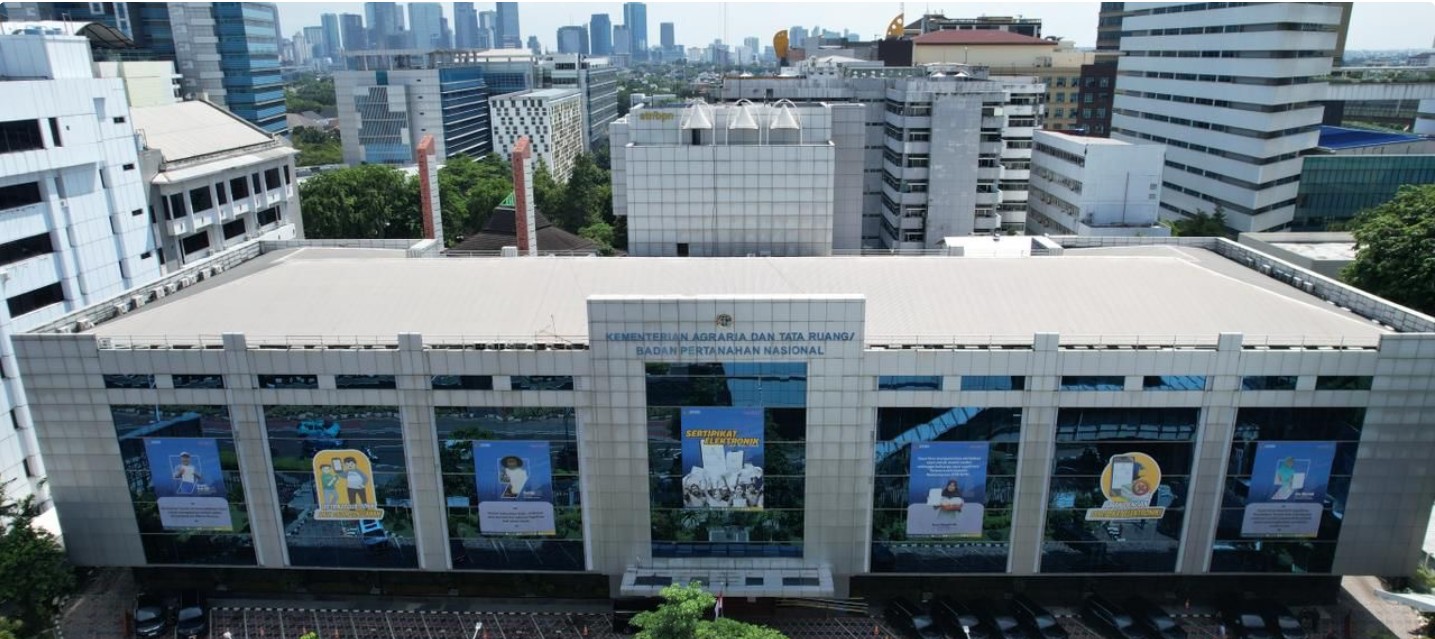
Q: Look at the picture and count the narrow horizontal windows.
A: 12